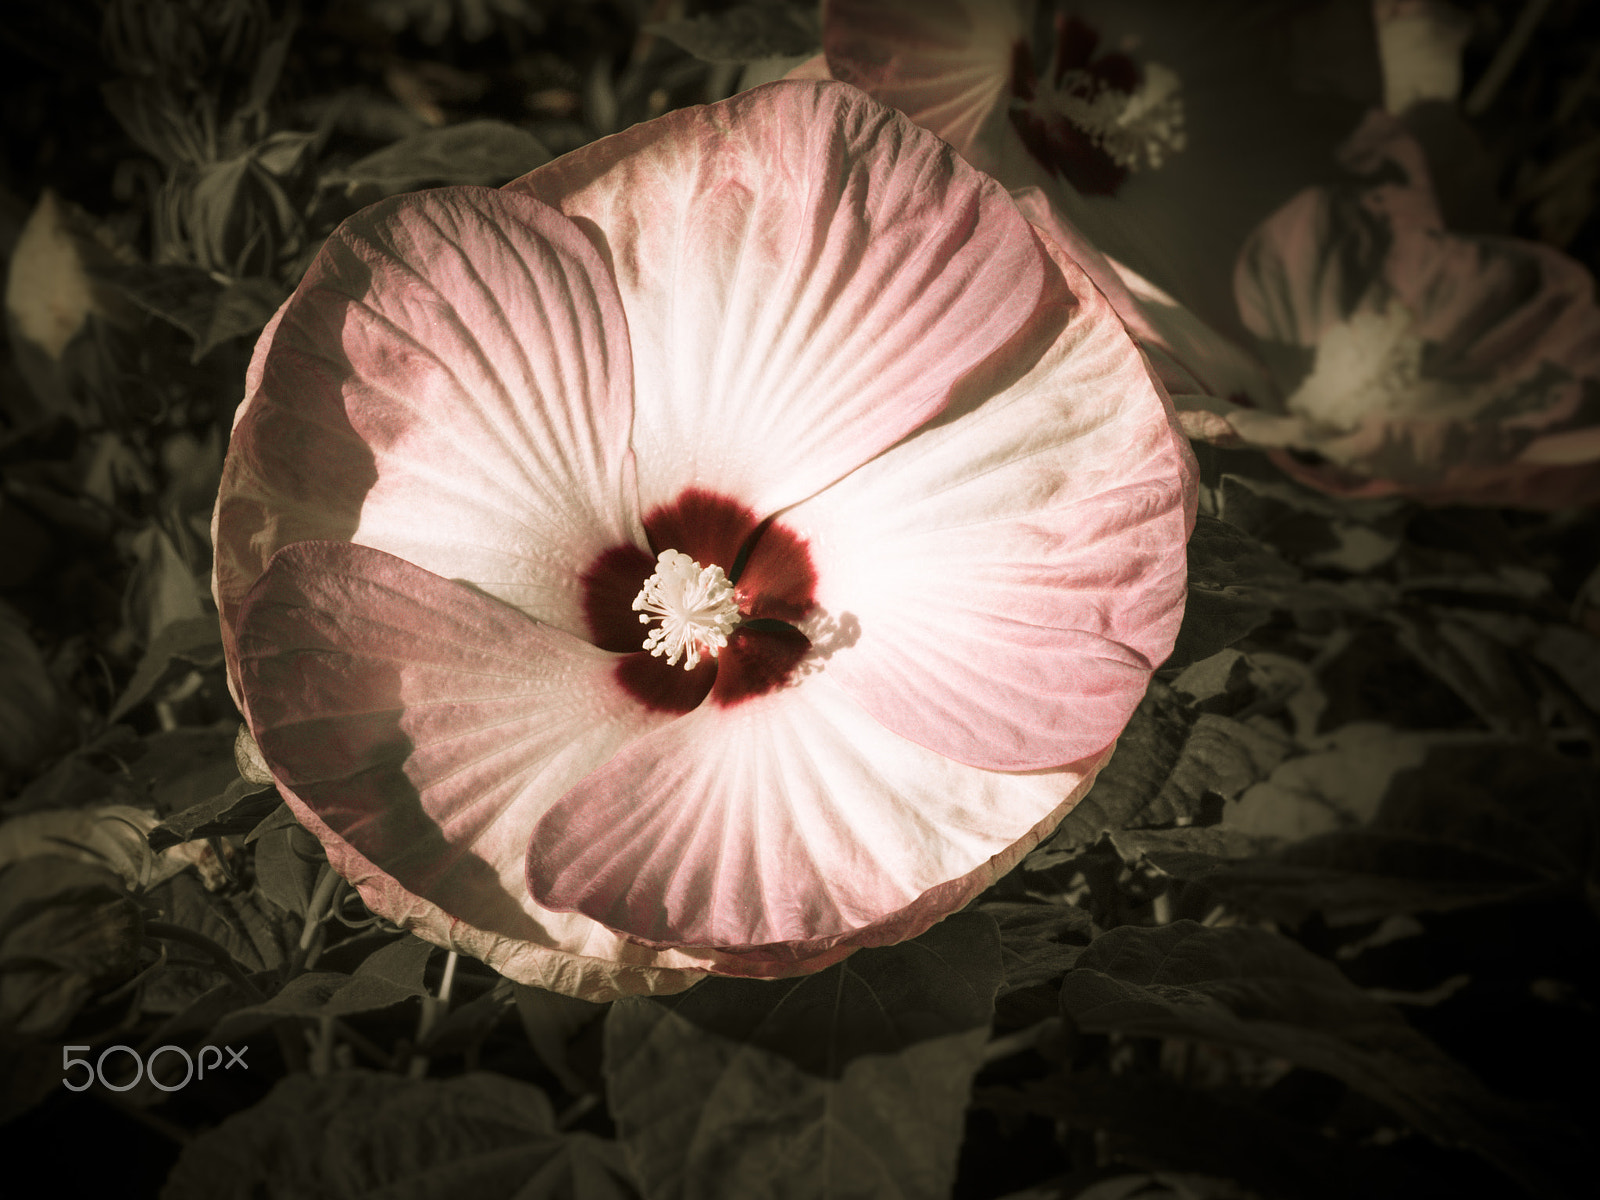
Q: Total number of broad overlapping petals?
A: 5